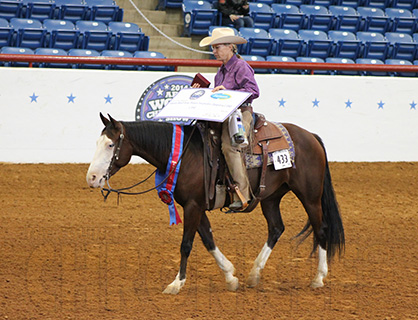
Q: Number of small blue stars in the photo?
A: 8